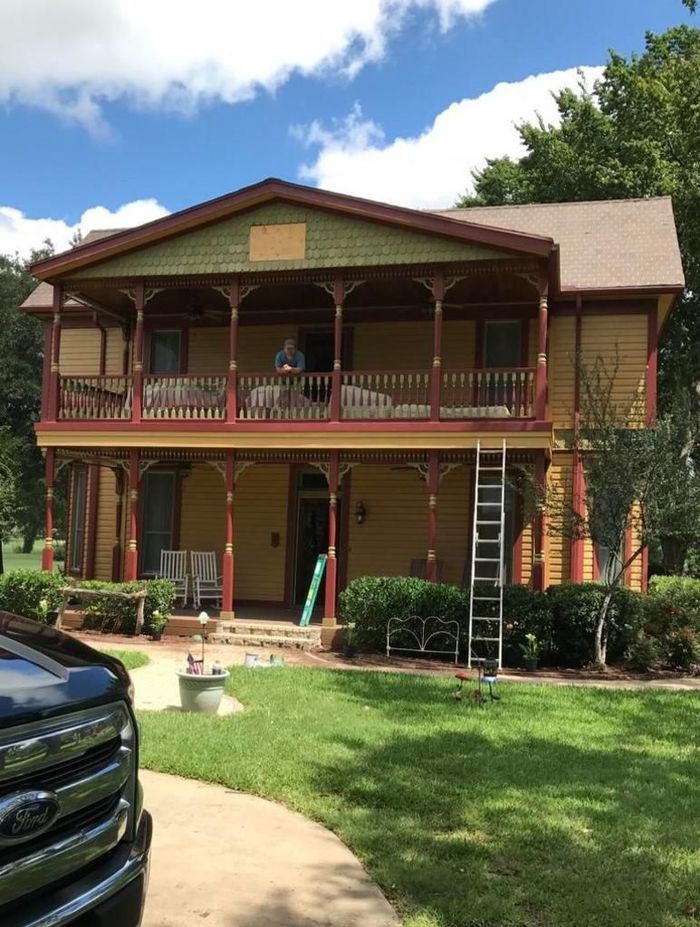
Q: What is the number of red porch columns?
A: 12